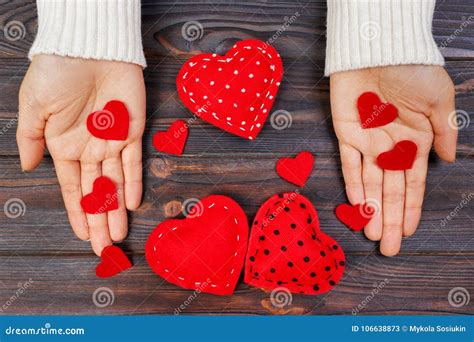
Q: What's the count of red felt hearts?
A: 11